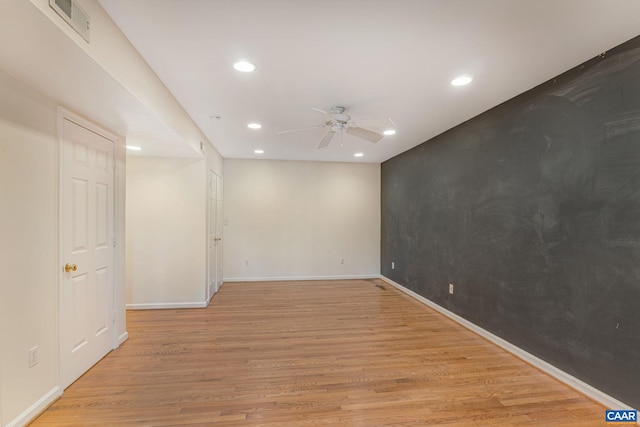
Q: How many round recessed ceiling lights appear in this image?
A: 7